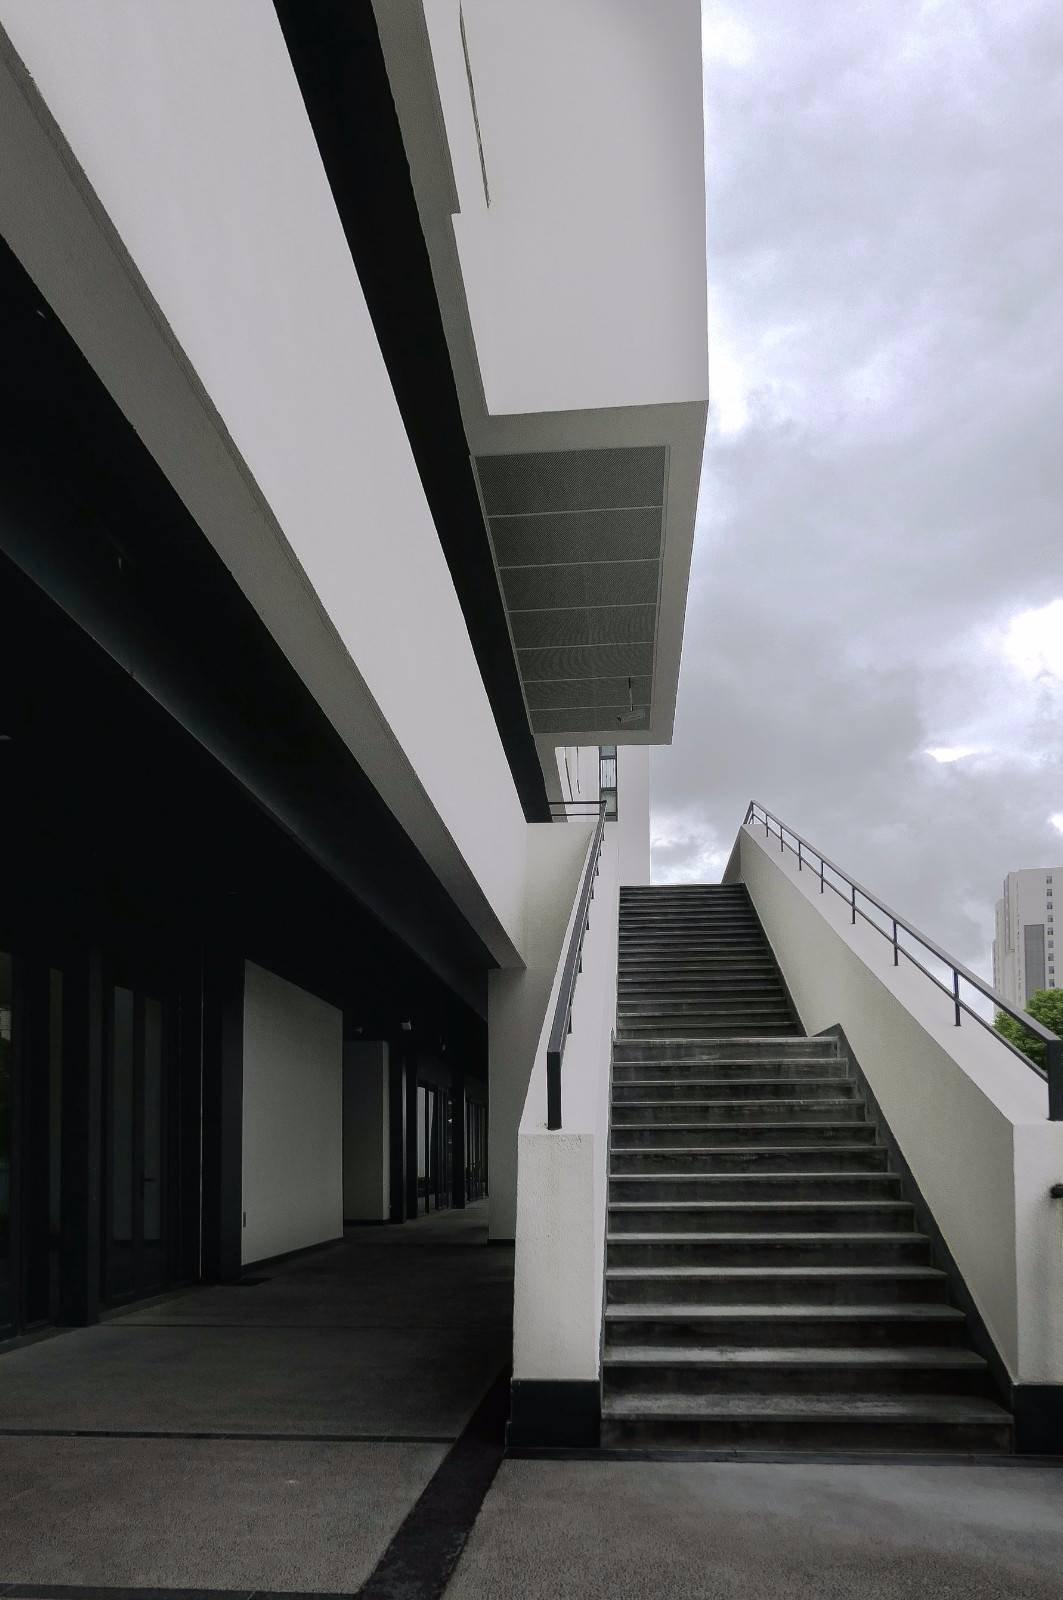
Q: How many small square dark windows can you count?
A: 9